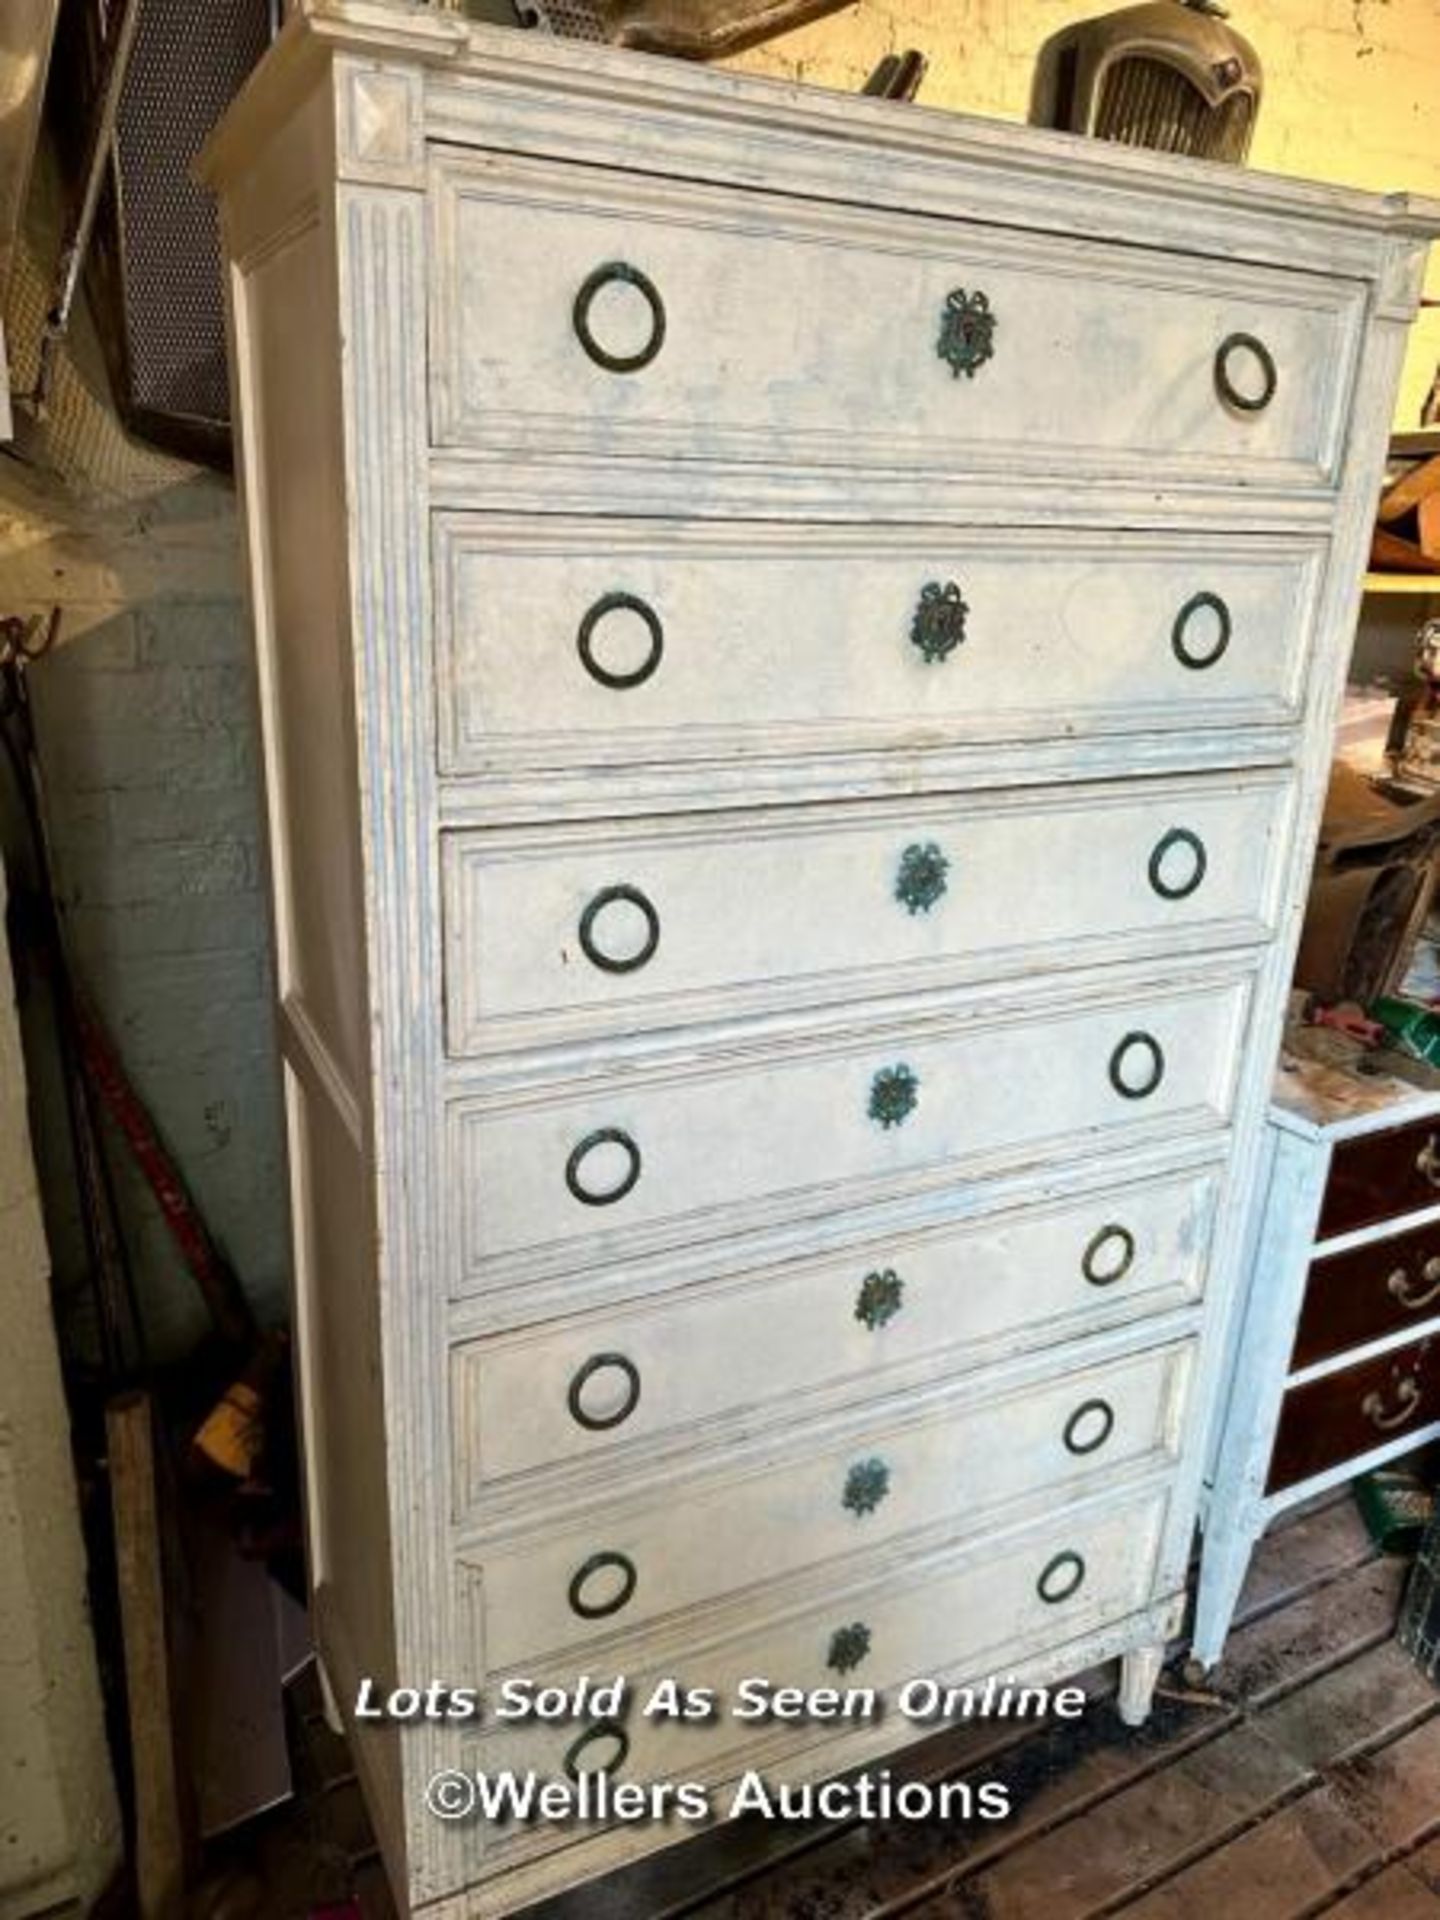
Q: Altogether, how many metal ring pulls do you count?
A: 14